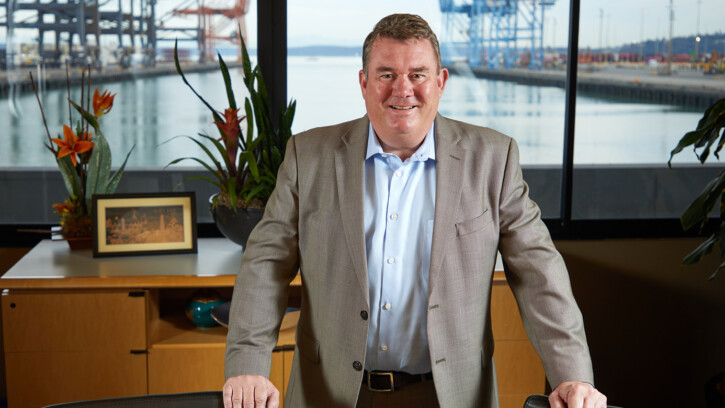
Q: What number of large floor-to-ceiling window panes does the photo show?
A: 3